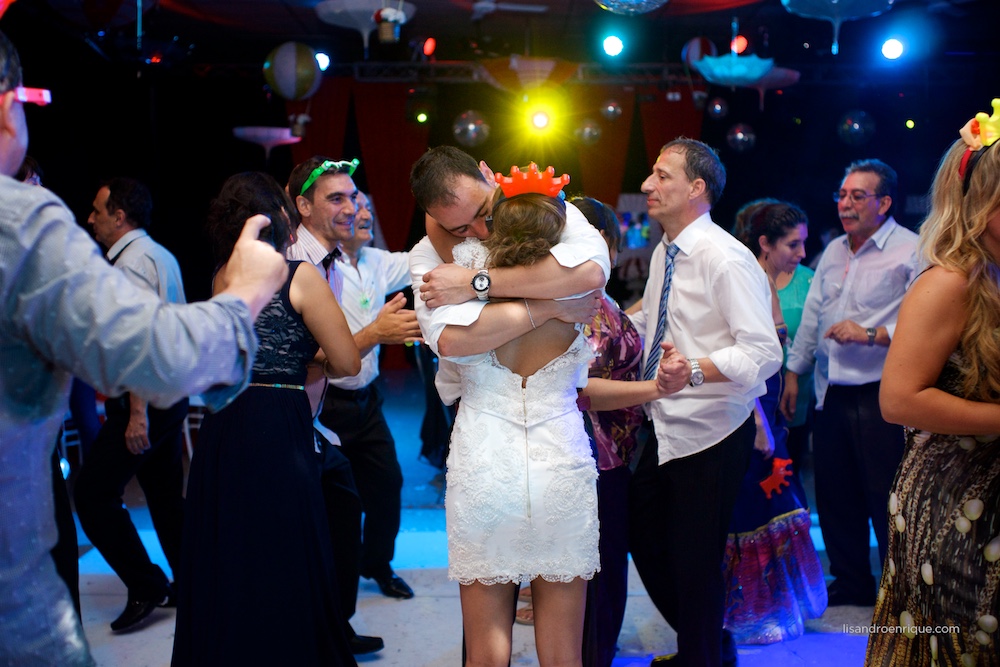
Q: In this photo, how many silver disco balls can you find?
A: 7